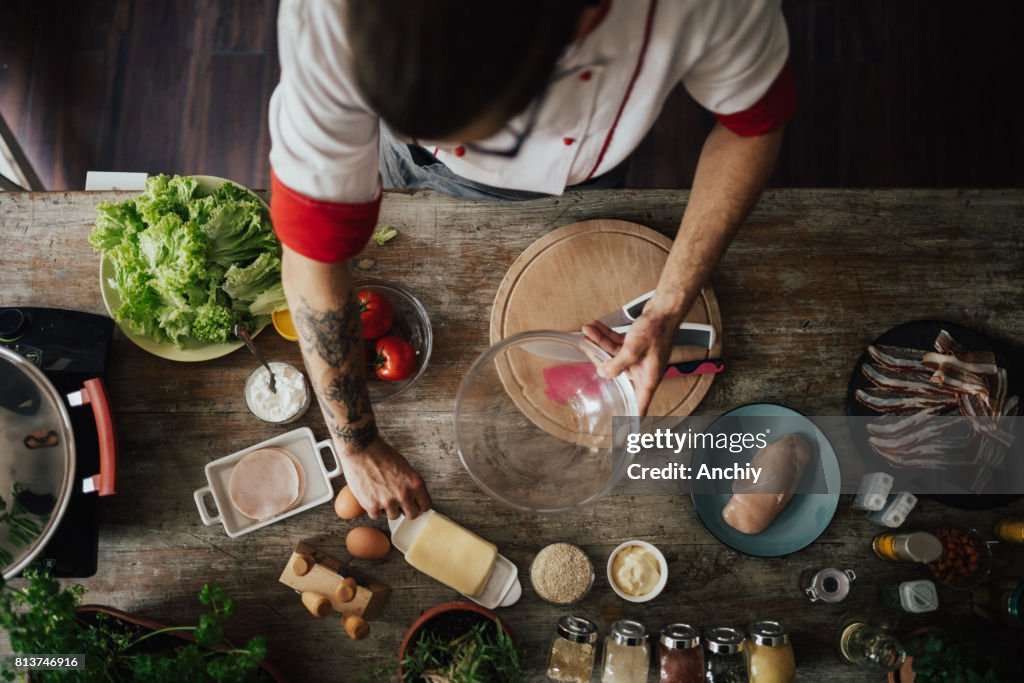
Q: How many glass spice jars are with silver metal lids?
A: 5